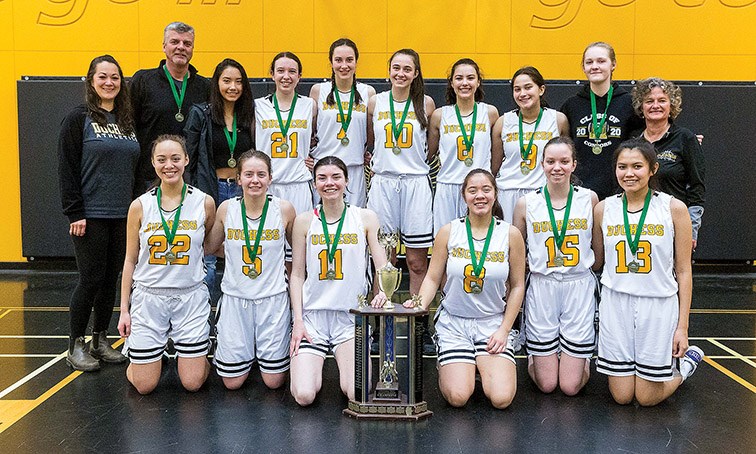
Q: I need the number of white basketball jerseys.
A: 11